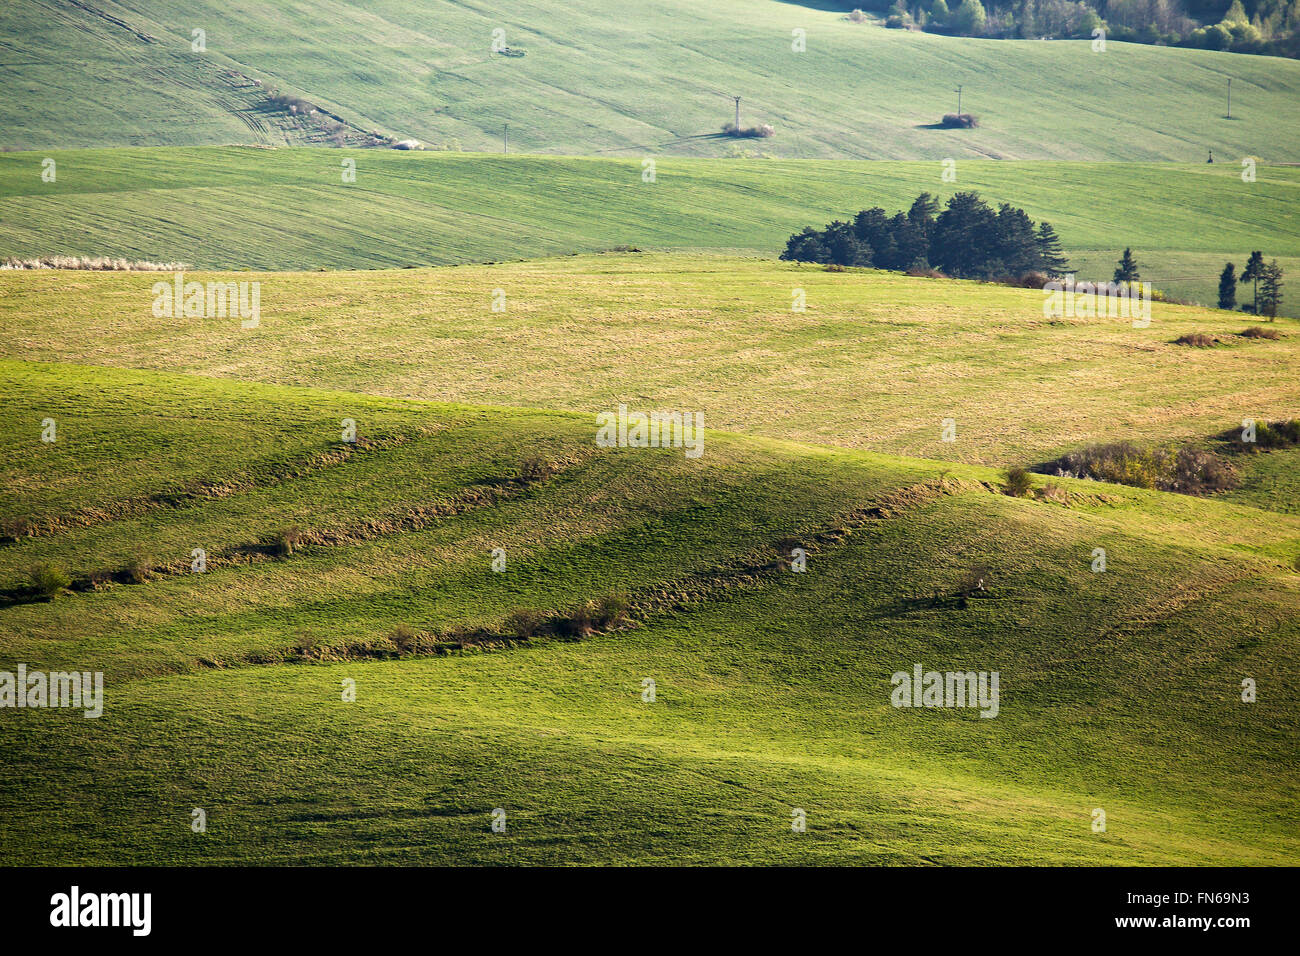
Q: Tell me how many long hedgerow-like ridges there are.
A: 3